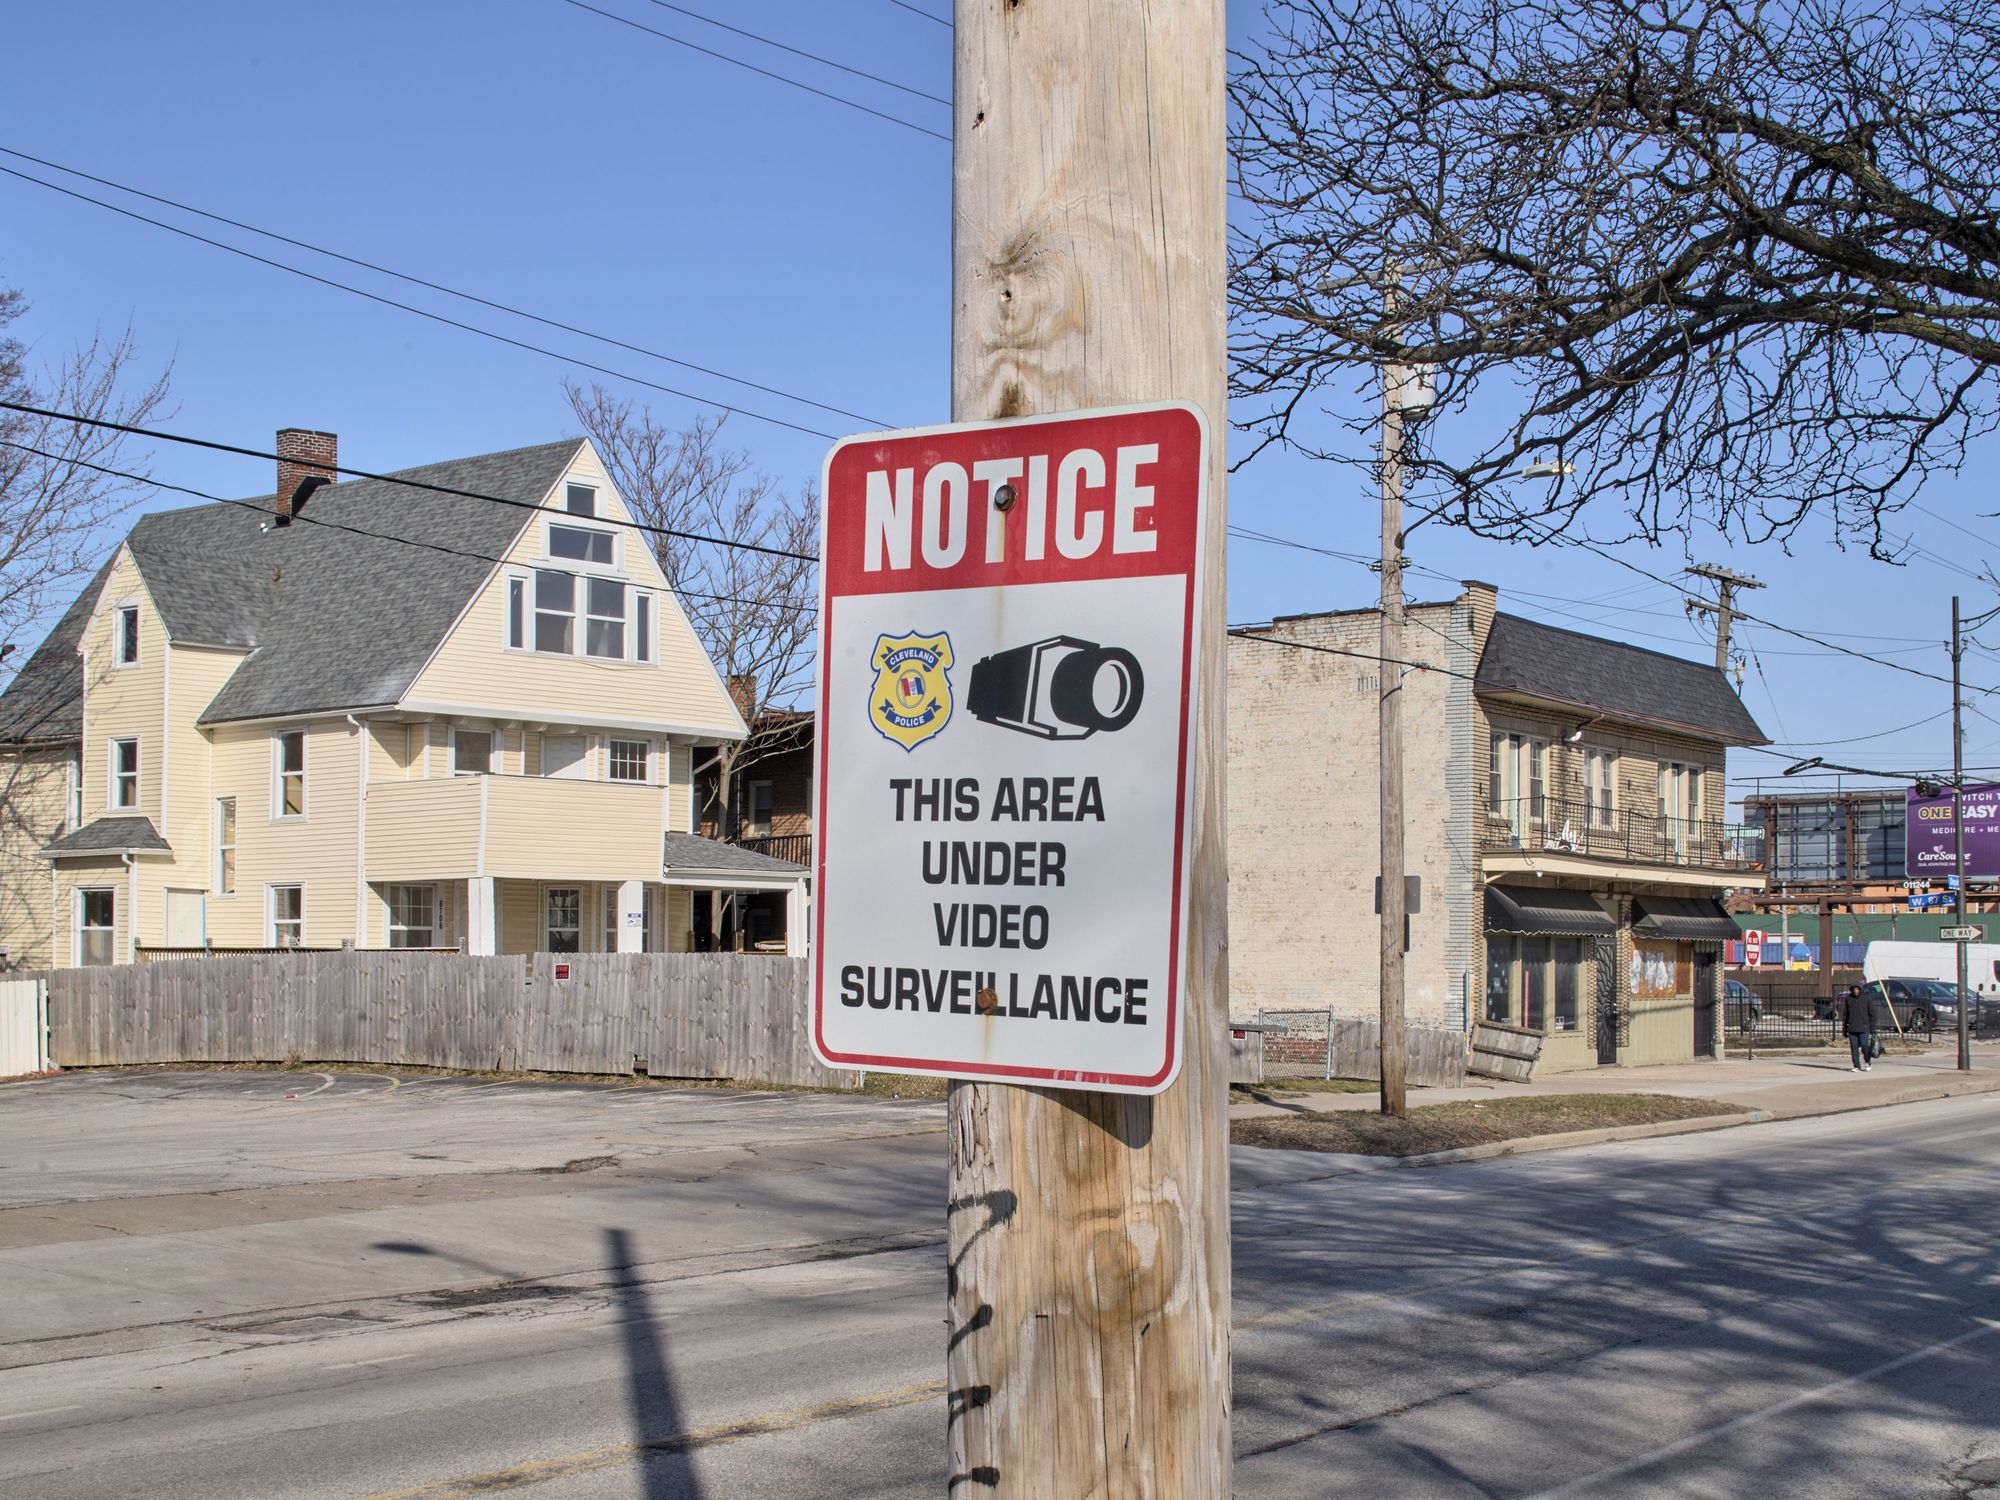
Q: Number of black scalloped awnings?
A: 2